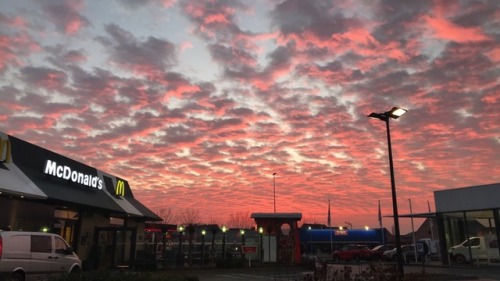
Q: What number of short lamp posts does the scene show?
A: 5